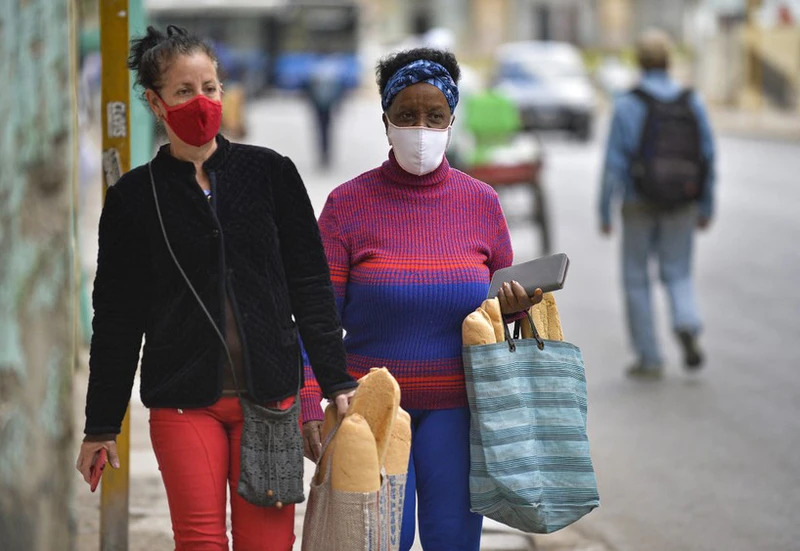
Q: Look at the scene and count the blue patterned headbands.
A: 1